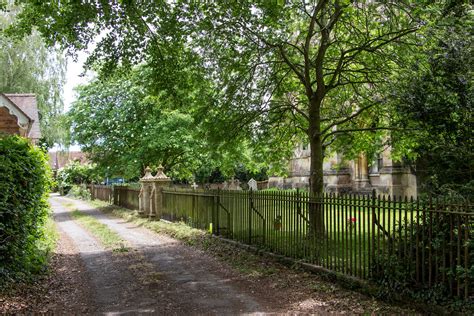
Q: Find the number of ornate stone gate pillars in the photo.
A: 2